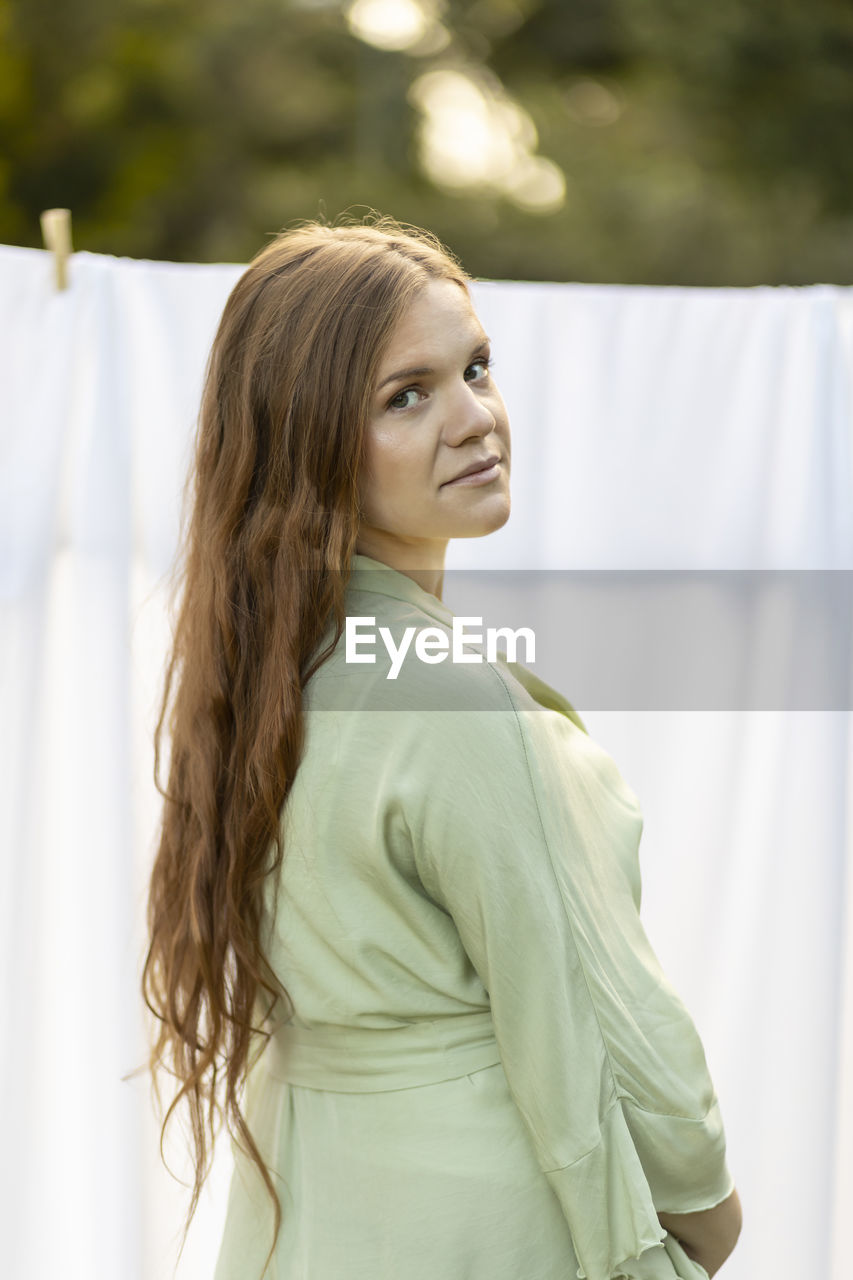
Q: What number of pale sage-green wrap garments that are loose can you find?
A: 1